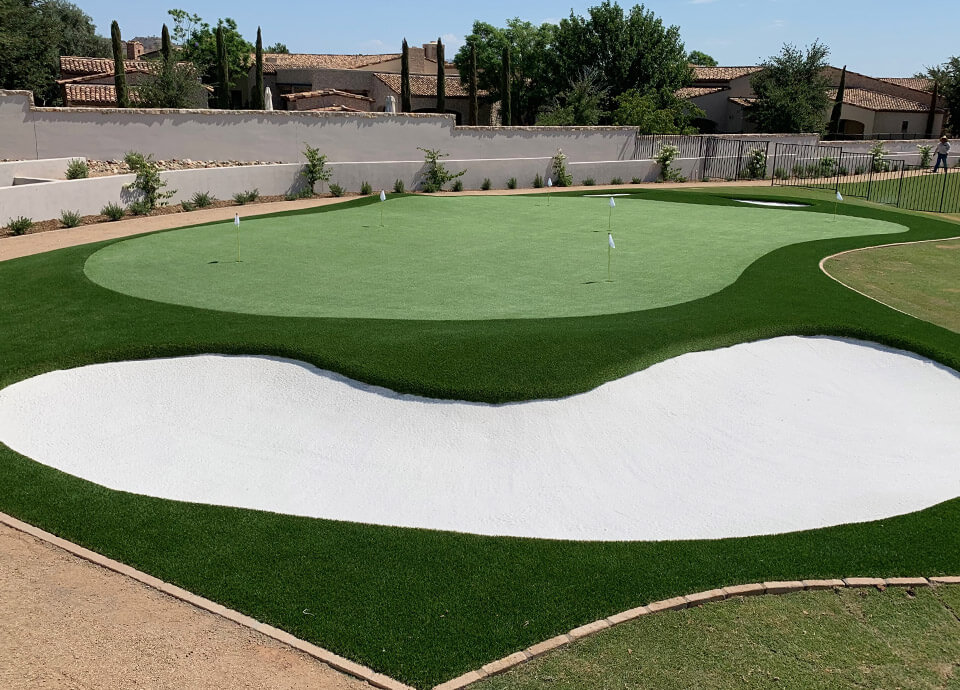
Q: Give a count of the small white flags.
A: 6